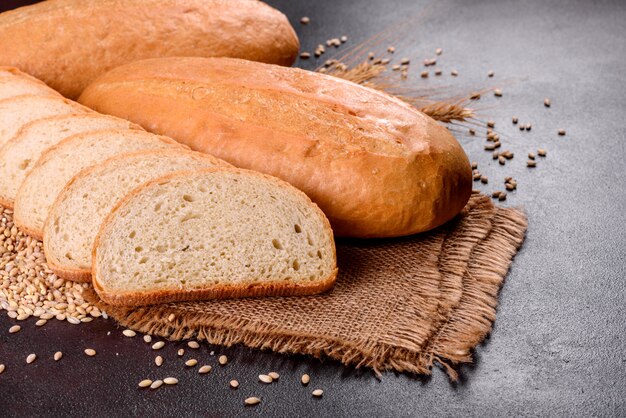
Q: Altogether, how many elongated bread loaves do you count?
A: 2